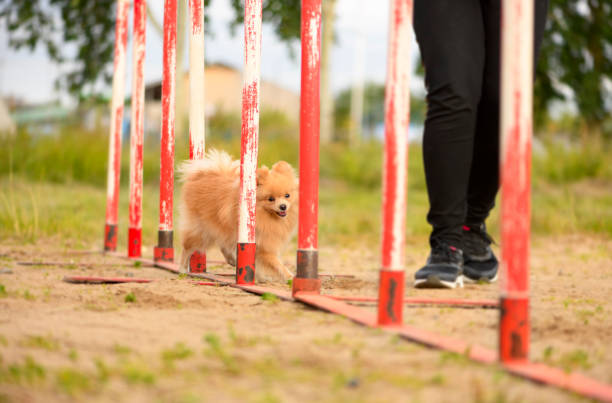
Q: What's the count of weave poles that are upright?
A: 8